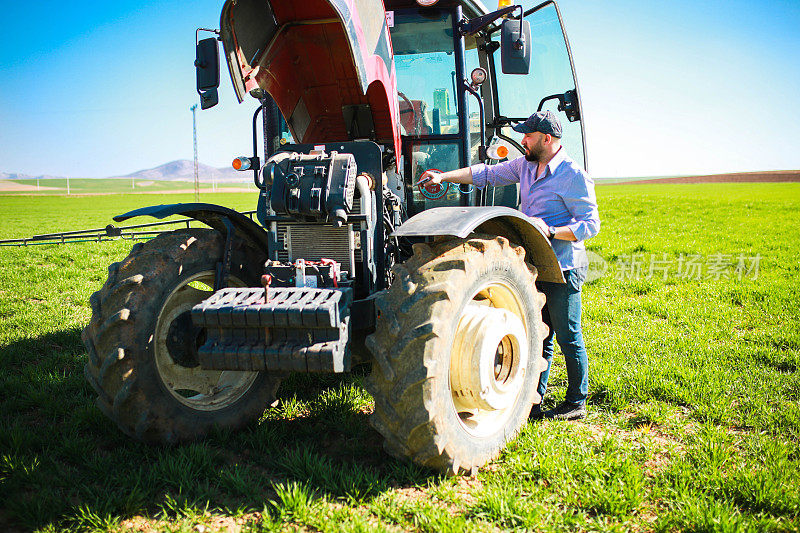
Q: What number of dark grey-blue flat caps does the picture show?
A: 1